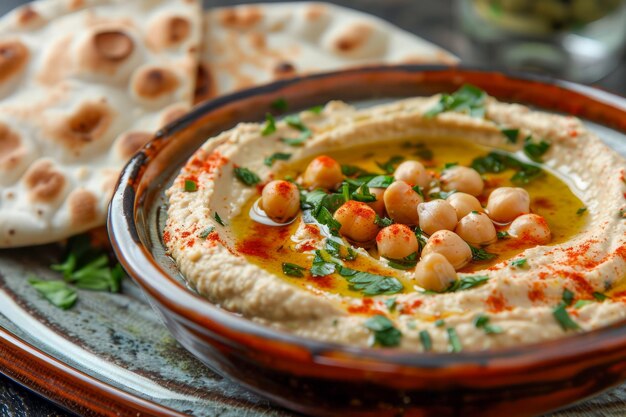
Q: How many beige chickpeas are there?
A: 15